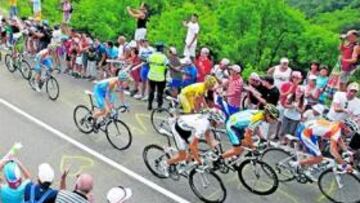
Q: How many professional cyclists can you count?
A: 7